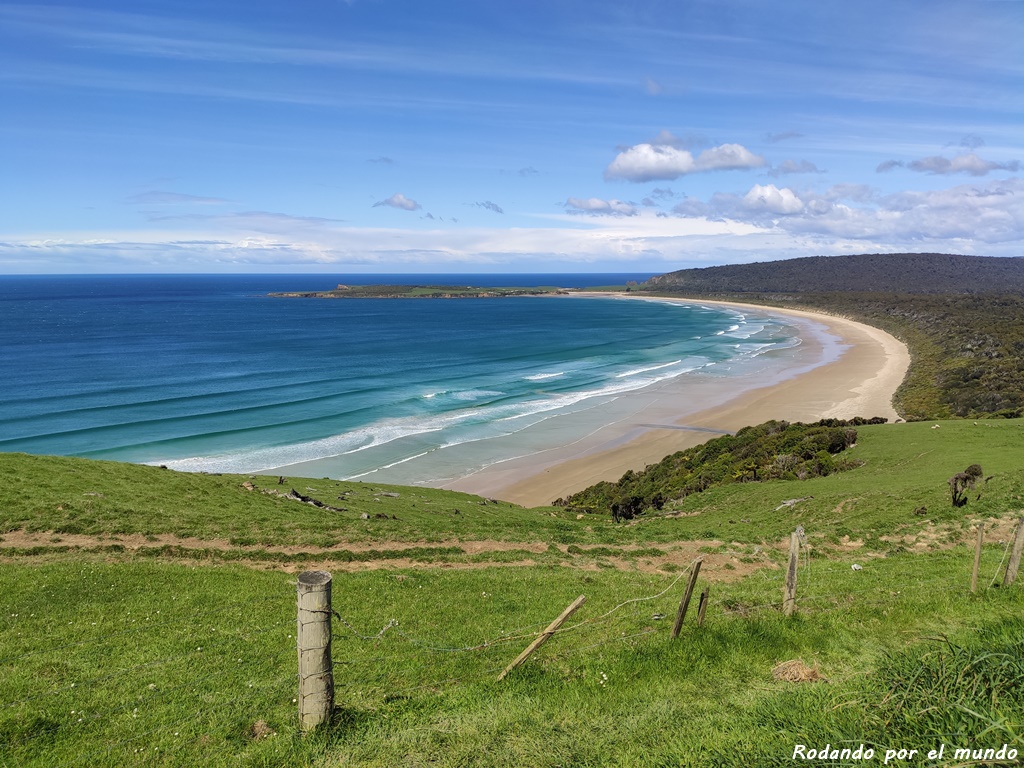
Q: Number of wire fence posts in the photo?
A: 7